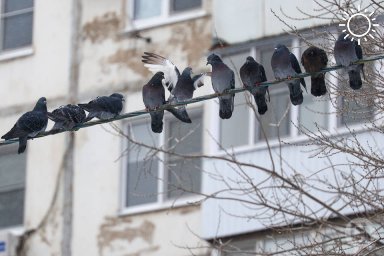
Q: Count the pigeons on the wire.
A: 10